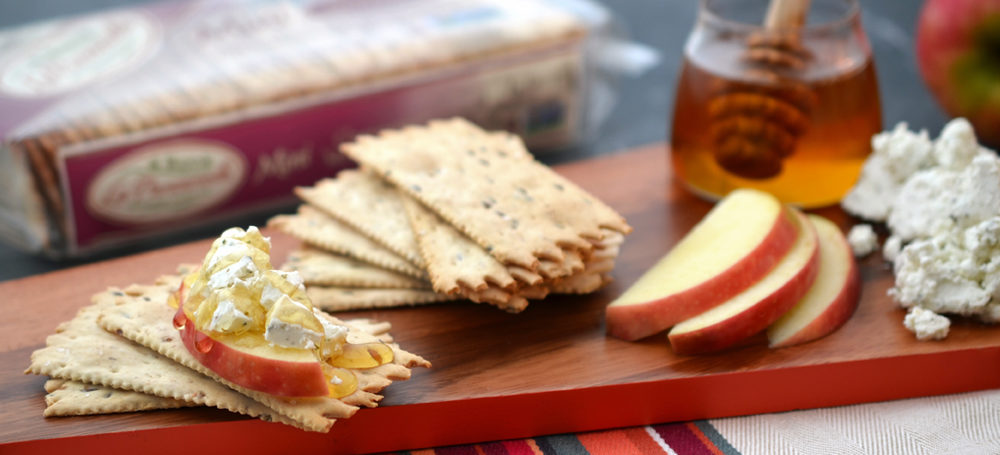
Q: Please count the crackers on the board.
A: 9